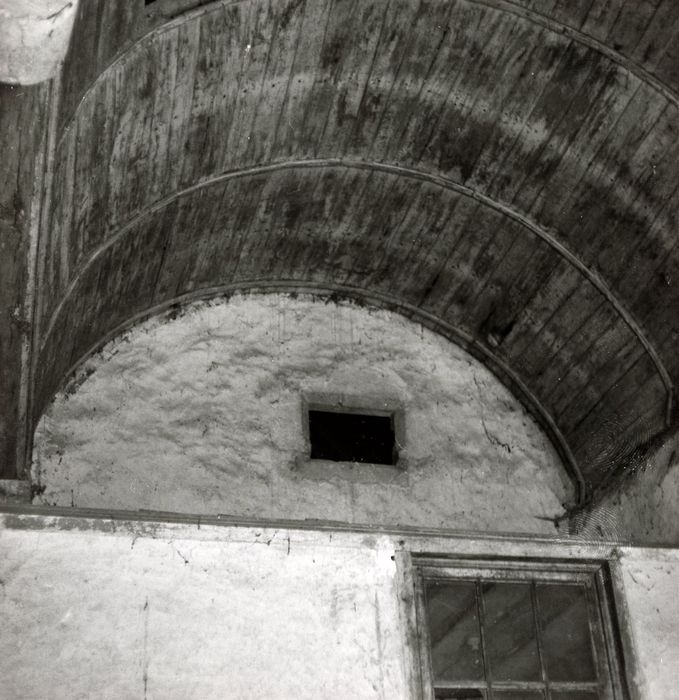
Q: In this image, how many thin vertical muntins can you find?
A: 2